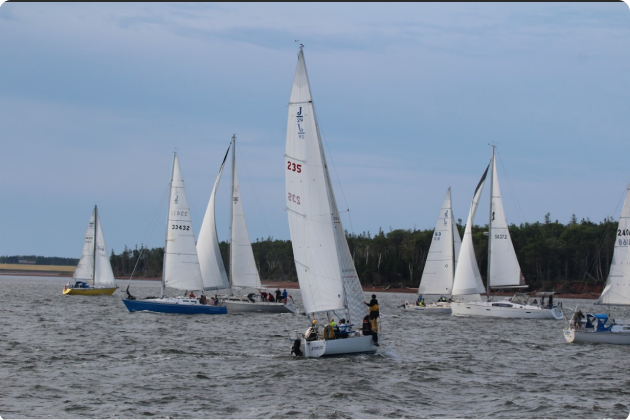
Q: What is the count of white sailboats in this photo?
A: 5